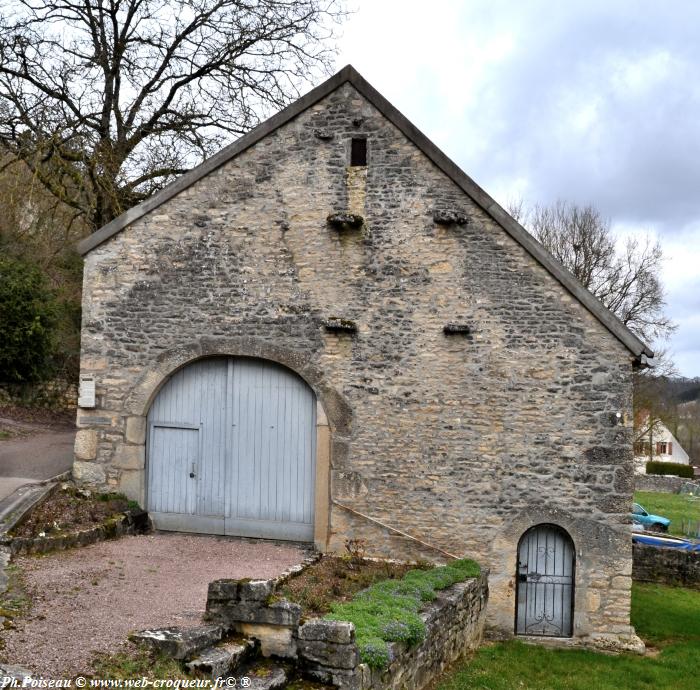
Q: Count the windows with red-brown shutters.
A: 2